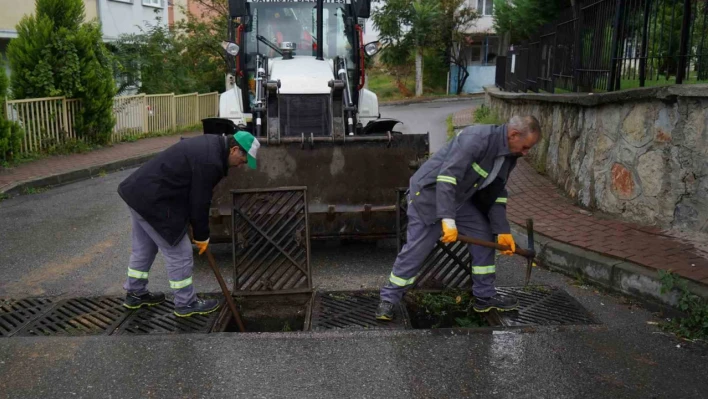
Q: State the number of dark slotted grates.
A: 7